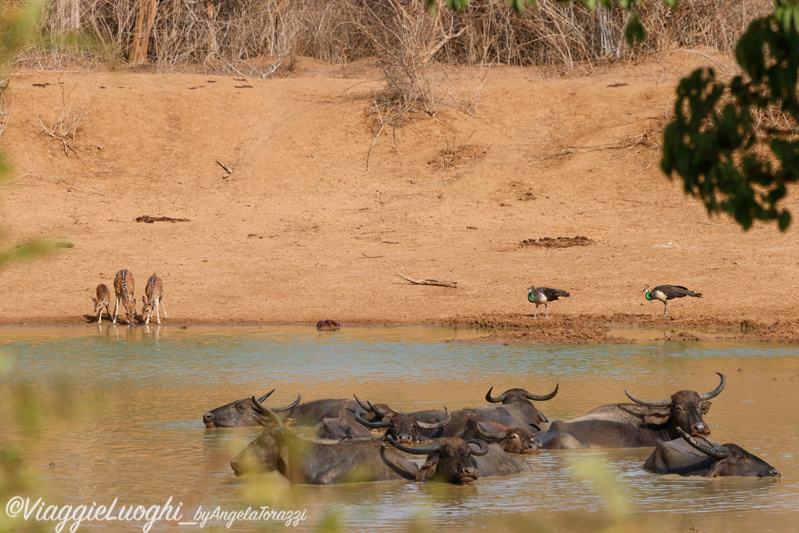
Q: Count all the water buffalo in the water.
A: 9